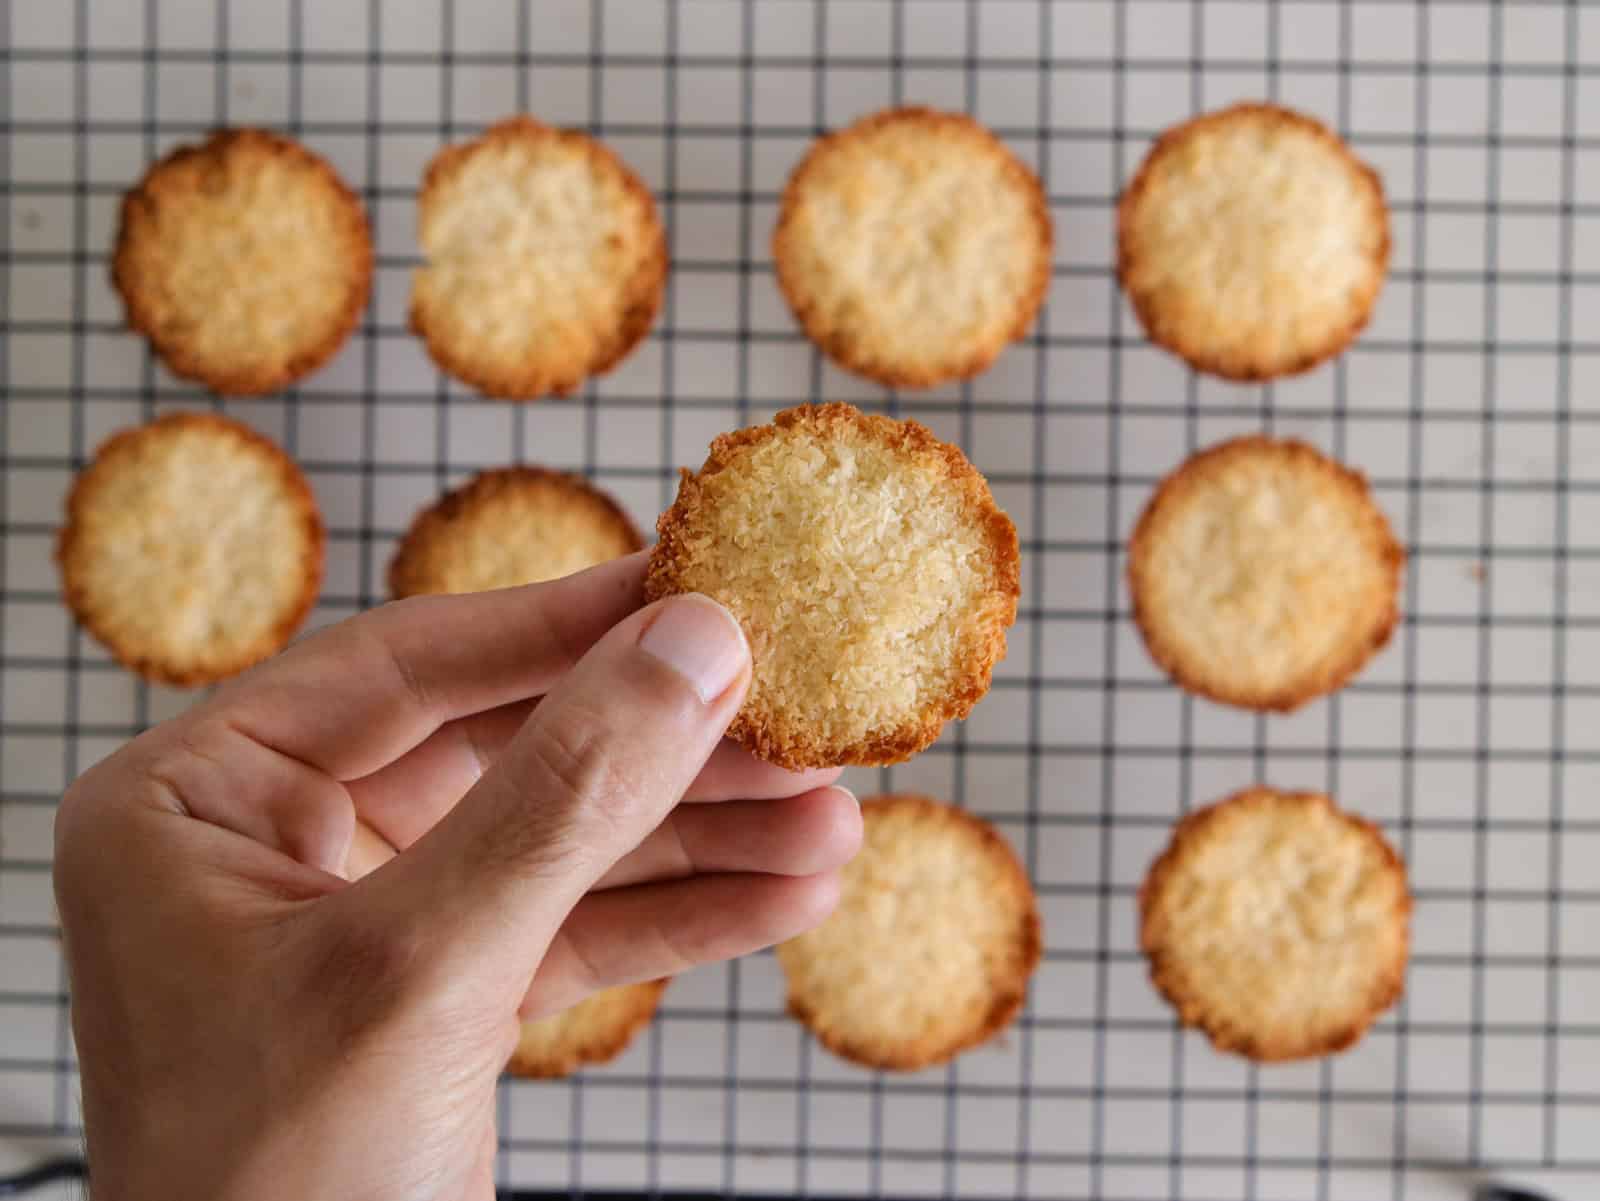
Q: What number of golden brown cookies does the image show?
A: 11